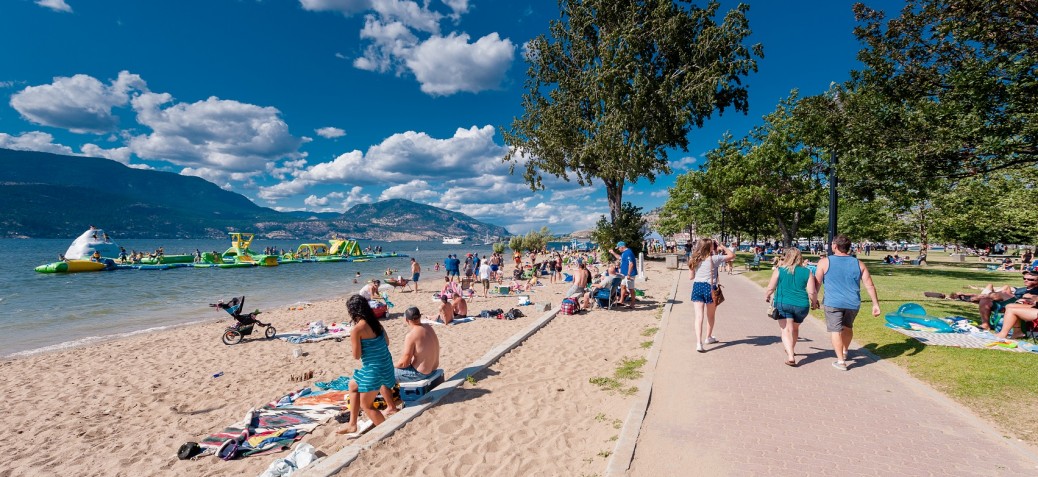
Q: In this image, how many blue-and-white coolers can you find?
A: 1